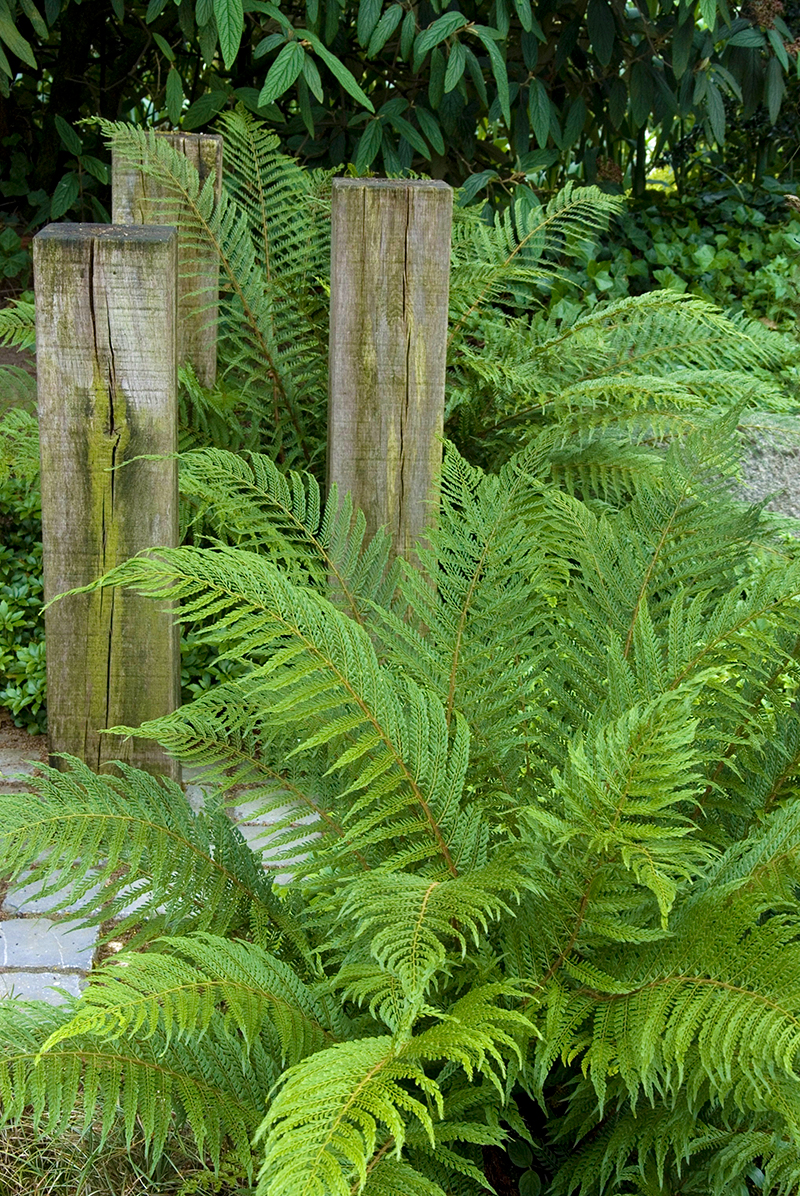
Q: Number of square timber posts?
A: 3